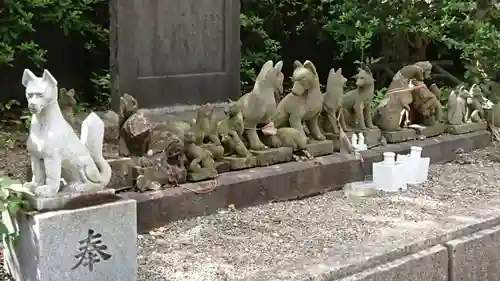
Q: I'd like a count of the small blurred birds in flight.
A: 0